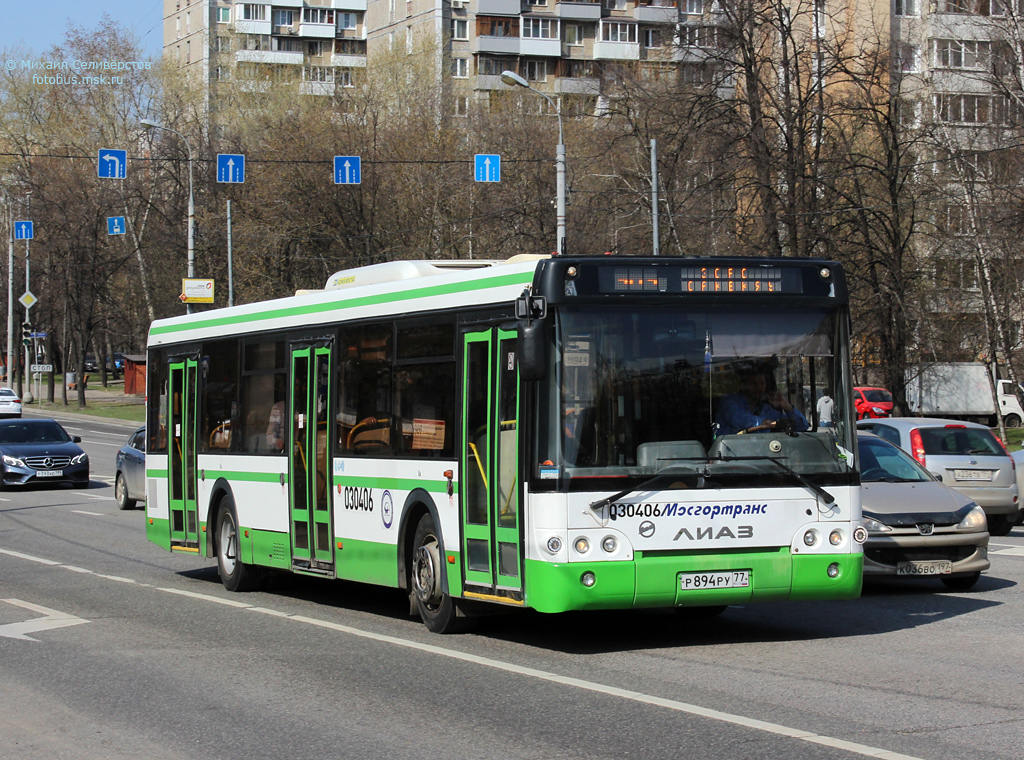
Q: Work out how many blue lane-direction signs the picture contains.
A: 6